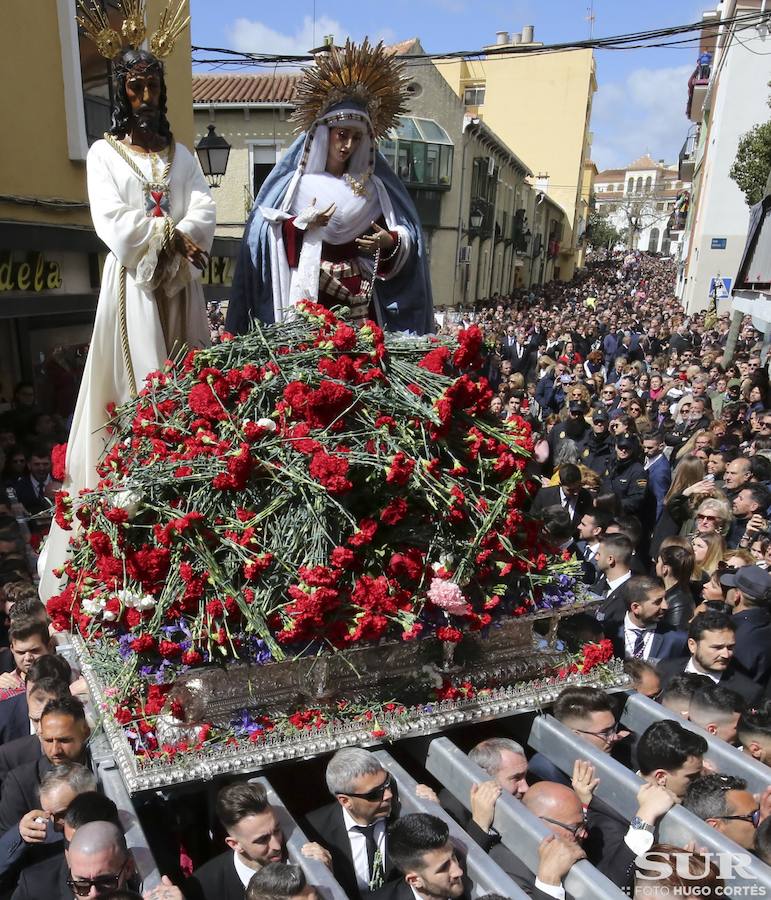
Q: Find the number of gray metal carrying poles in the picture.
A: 6